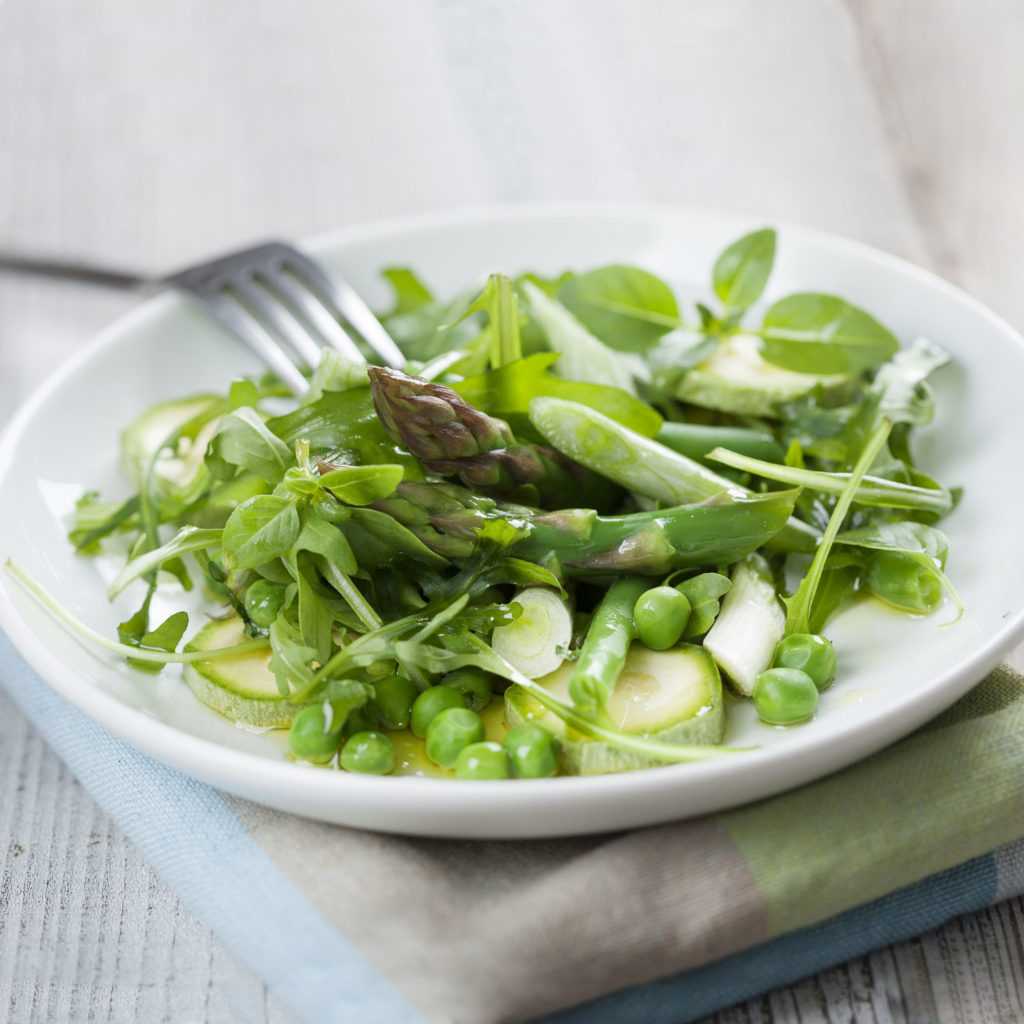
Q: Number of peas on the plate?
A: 13